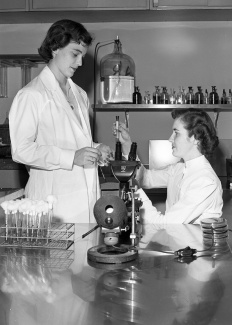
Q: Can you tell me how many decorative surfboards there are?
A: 0